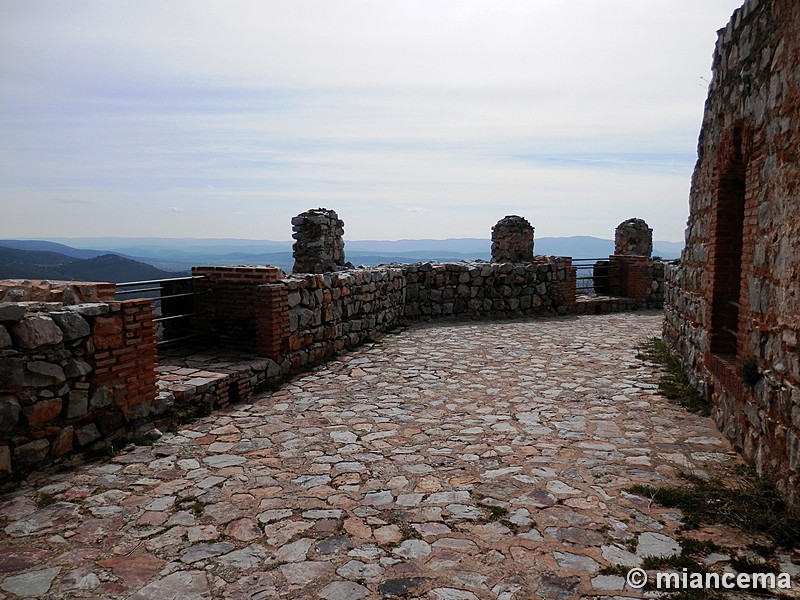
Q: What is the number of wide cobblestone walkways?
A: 1